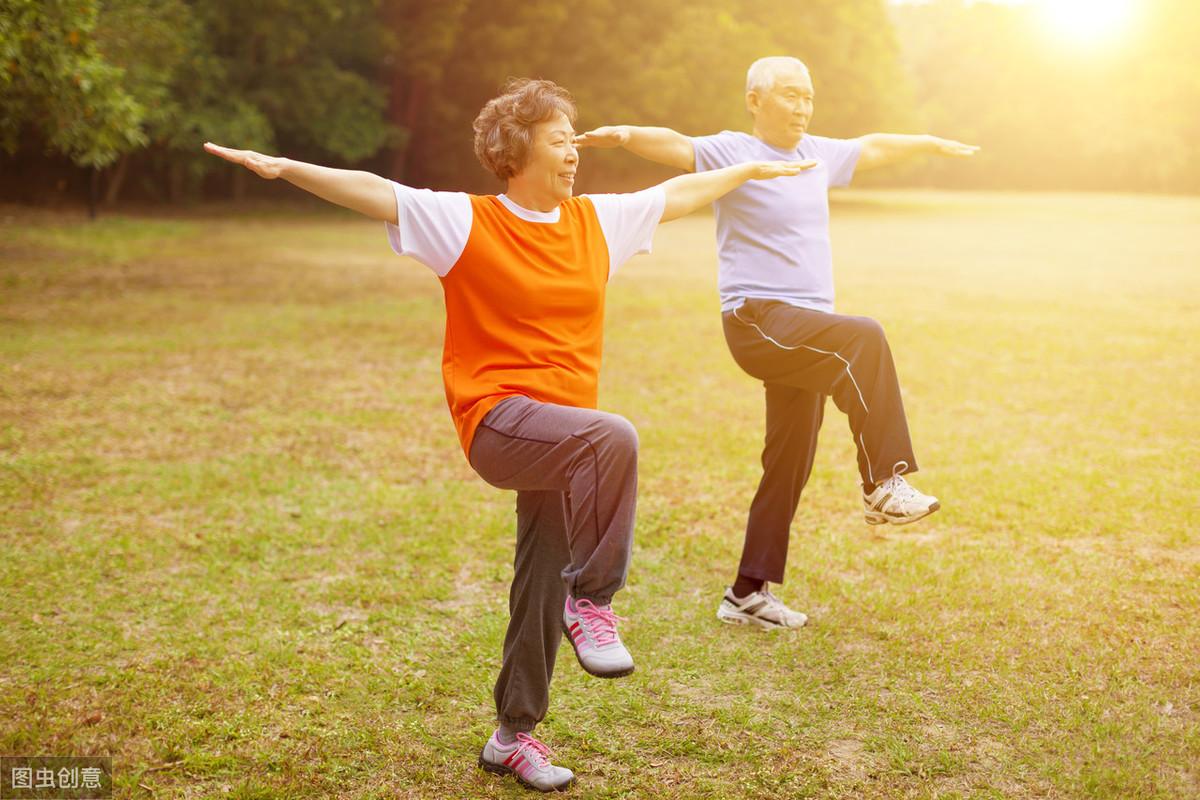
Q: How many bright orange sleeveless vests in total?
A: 1